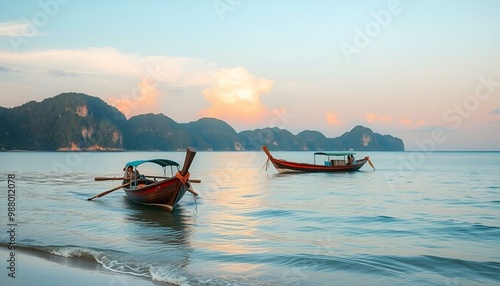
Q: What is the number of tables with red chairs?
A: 0